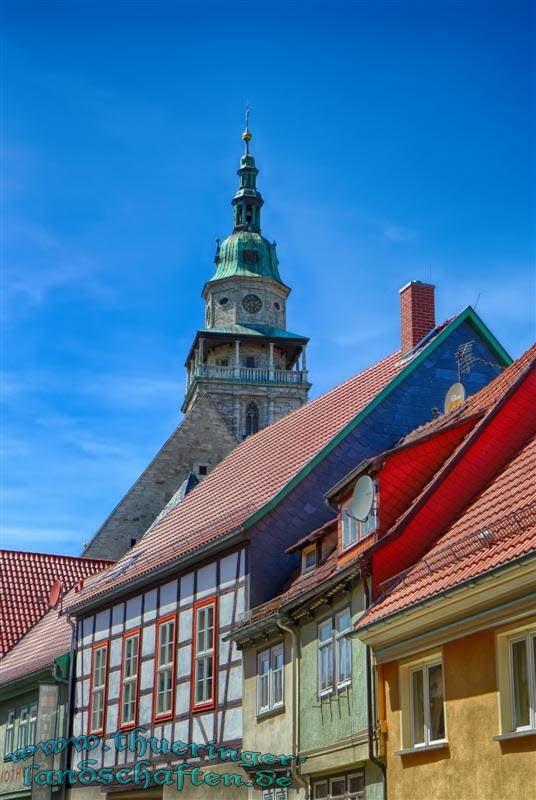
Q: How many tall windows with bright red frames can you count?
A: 4